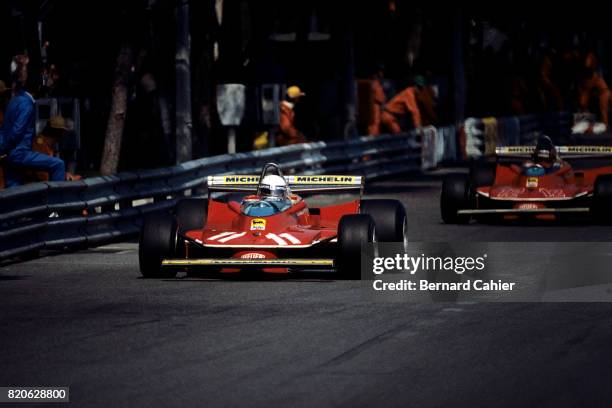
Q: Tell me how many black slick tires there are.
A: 7